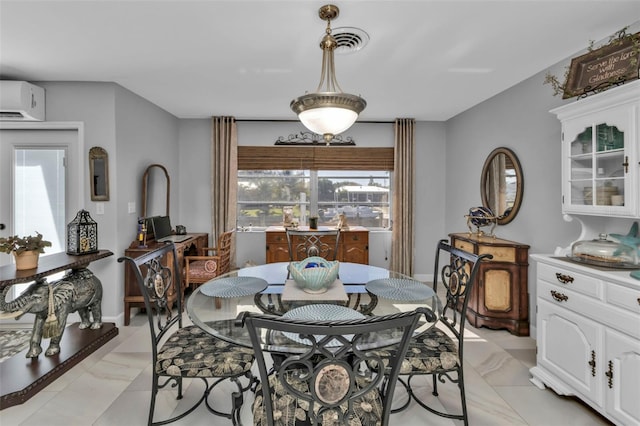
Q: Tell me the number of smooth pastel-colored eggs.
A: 0